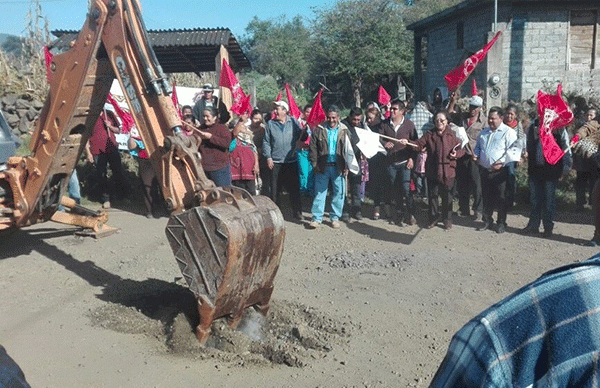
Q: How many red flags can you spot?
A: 11